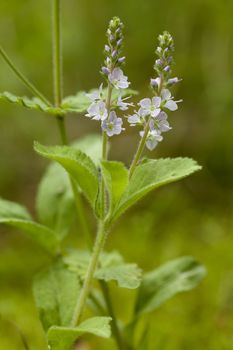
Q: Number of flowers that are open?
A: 10